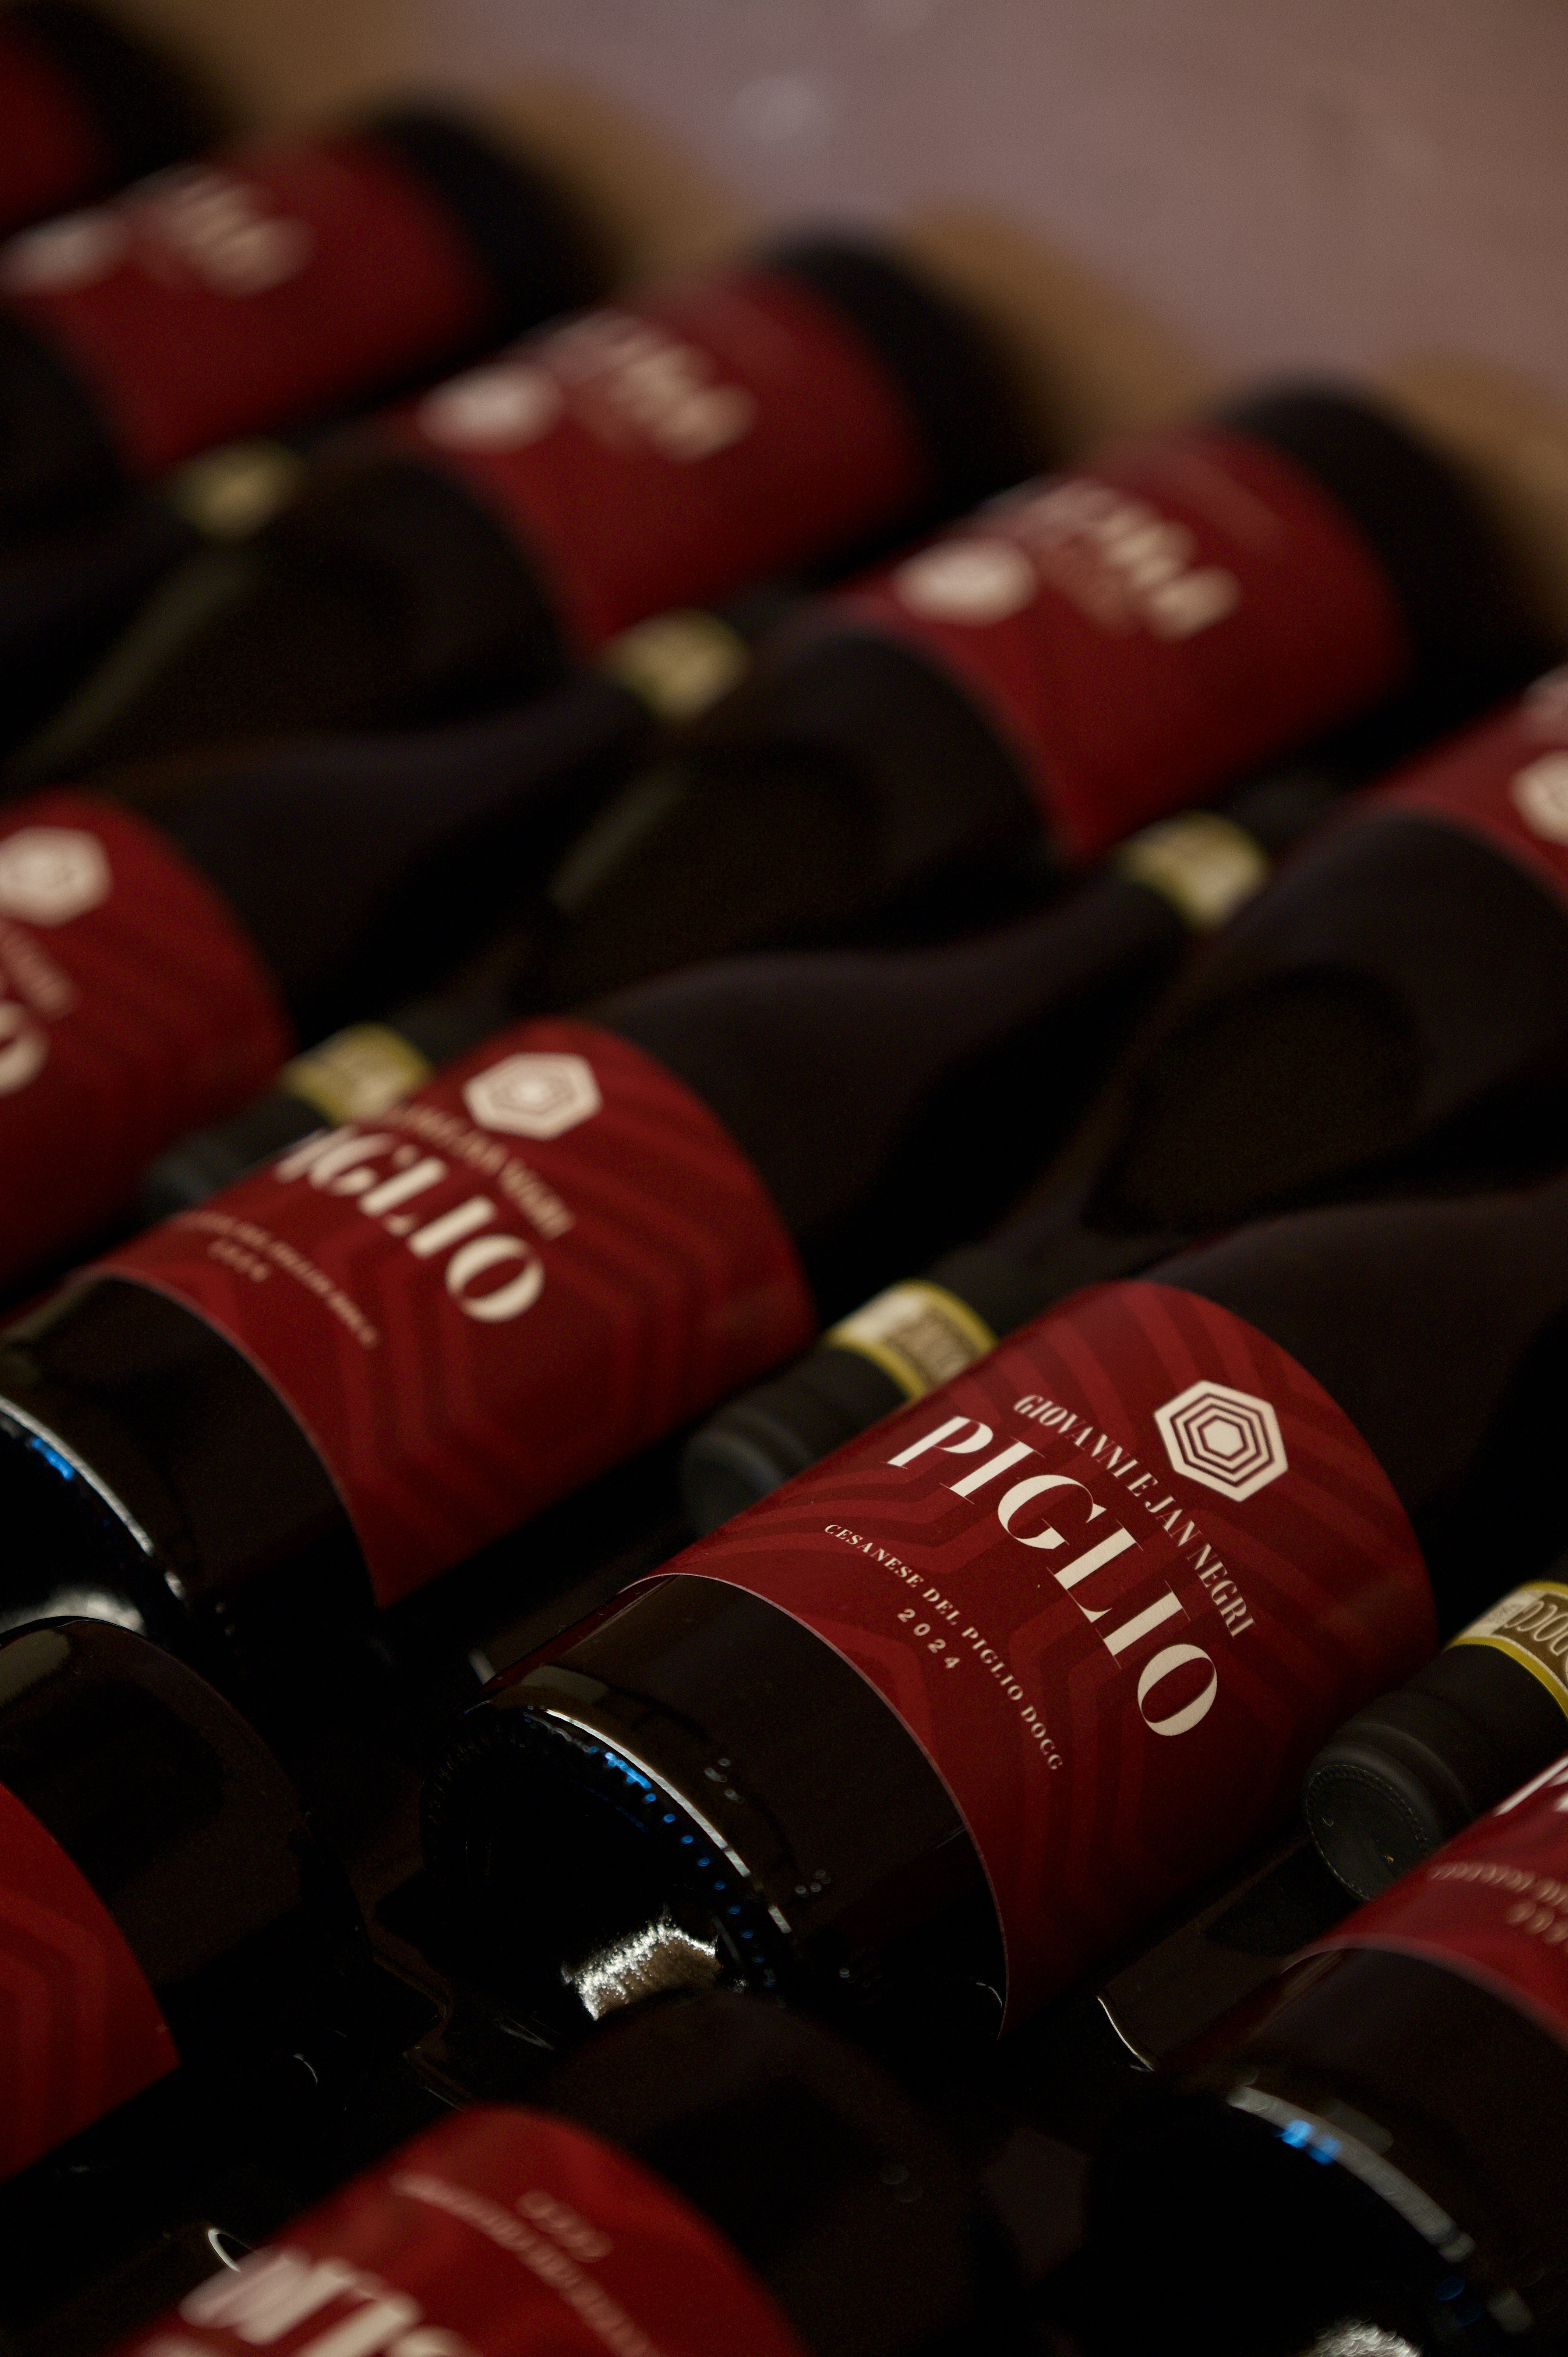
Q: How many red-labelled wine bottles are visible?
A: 11